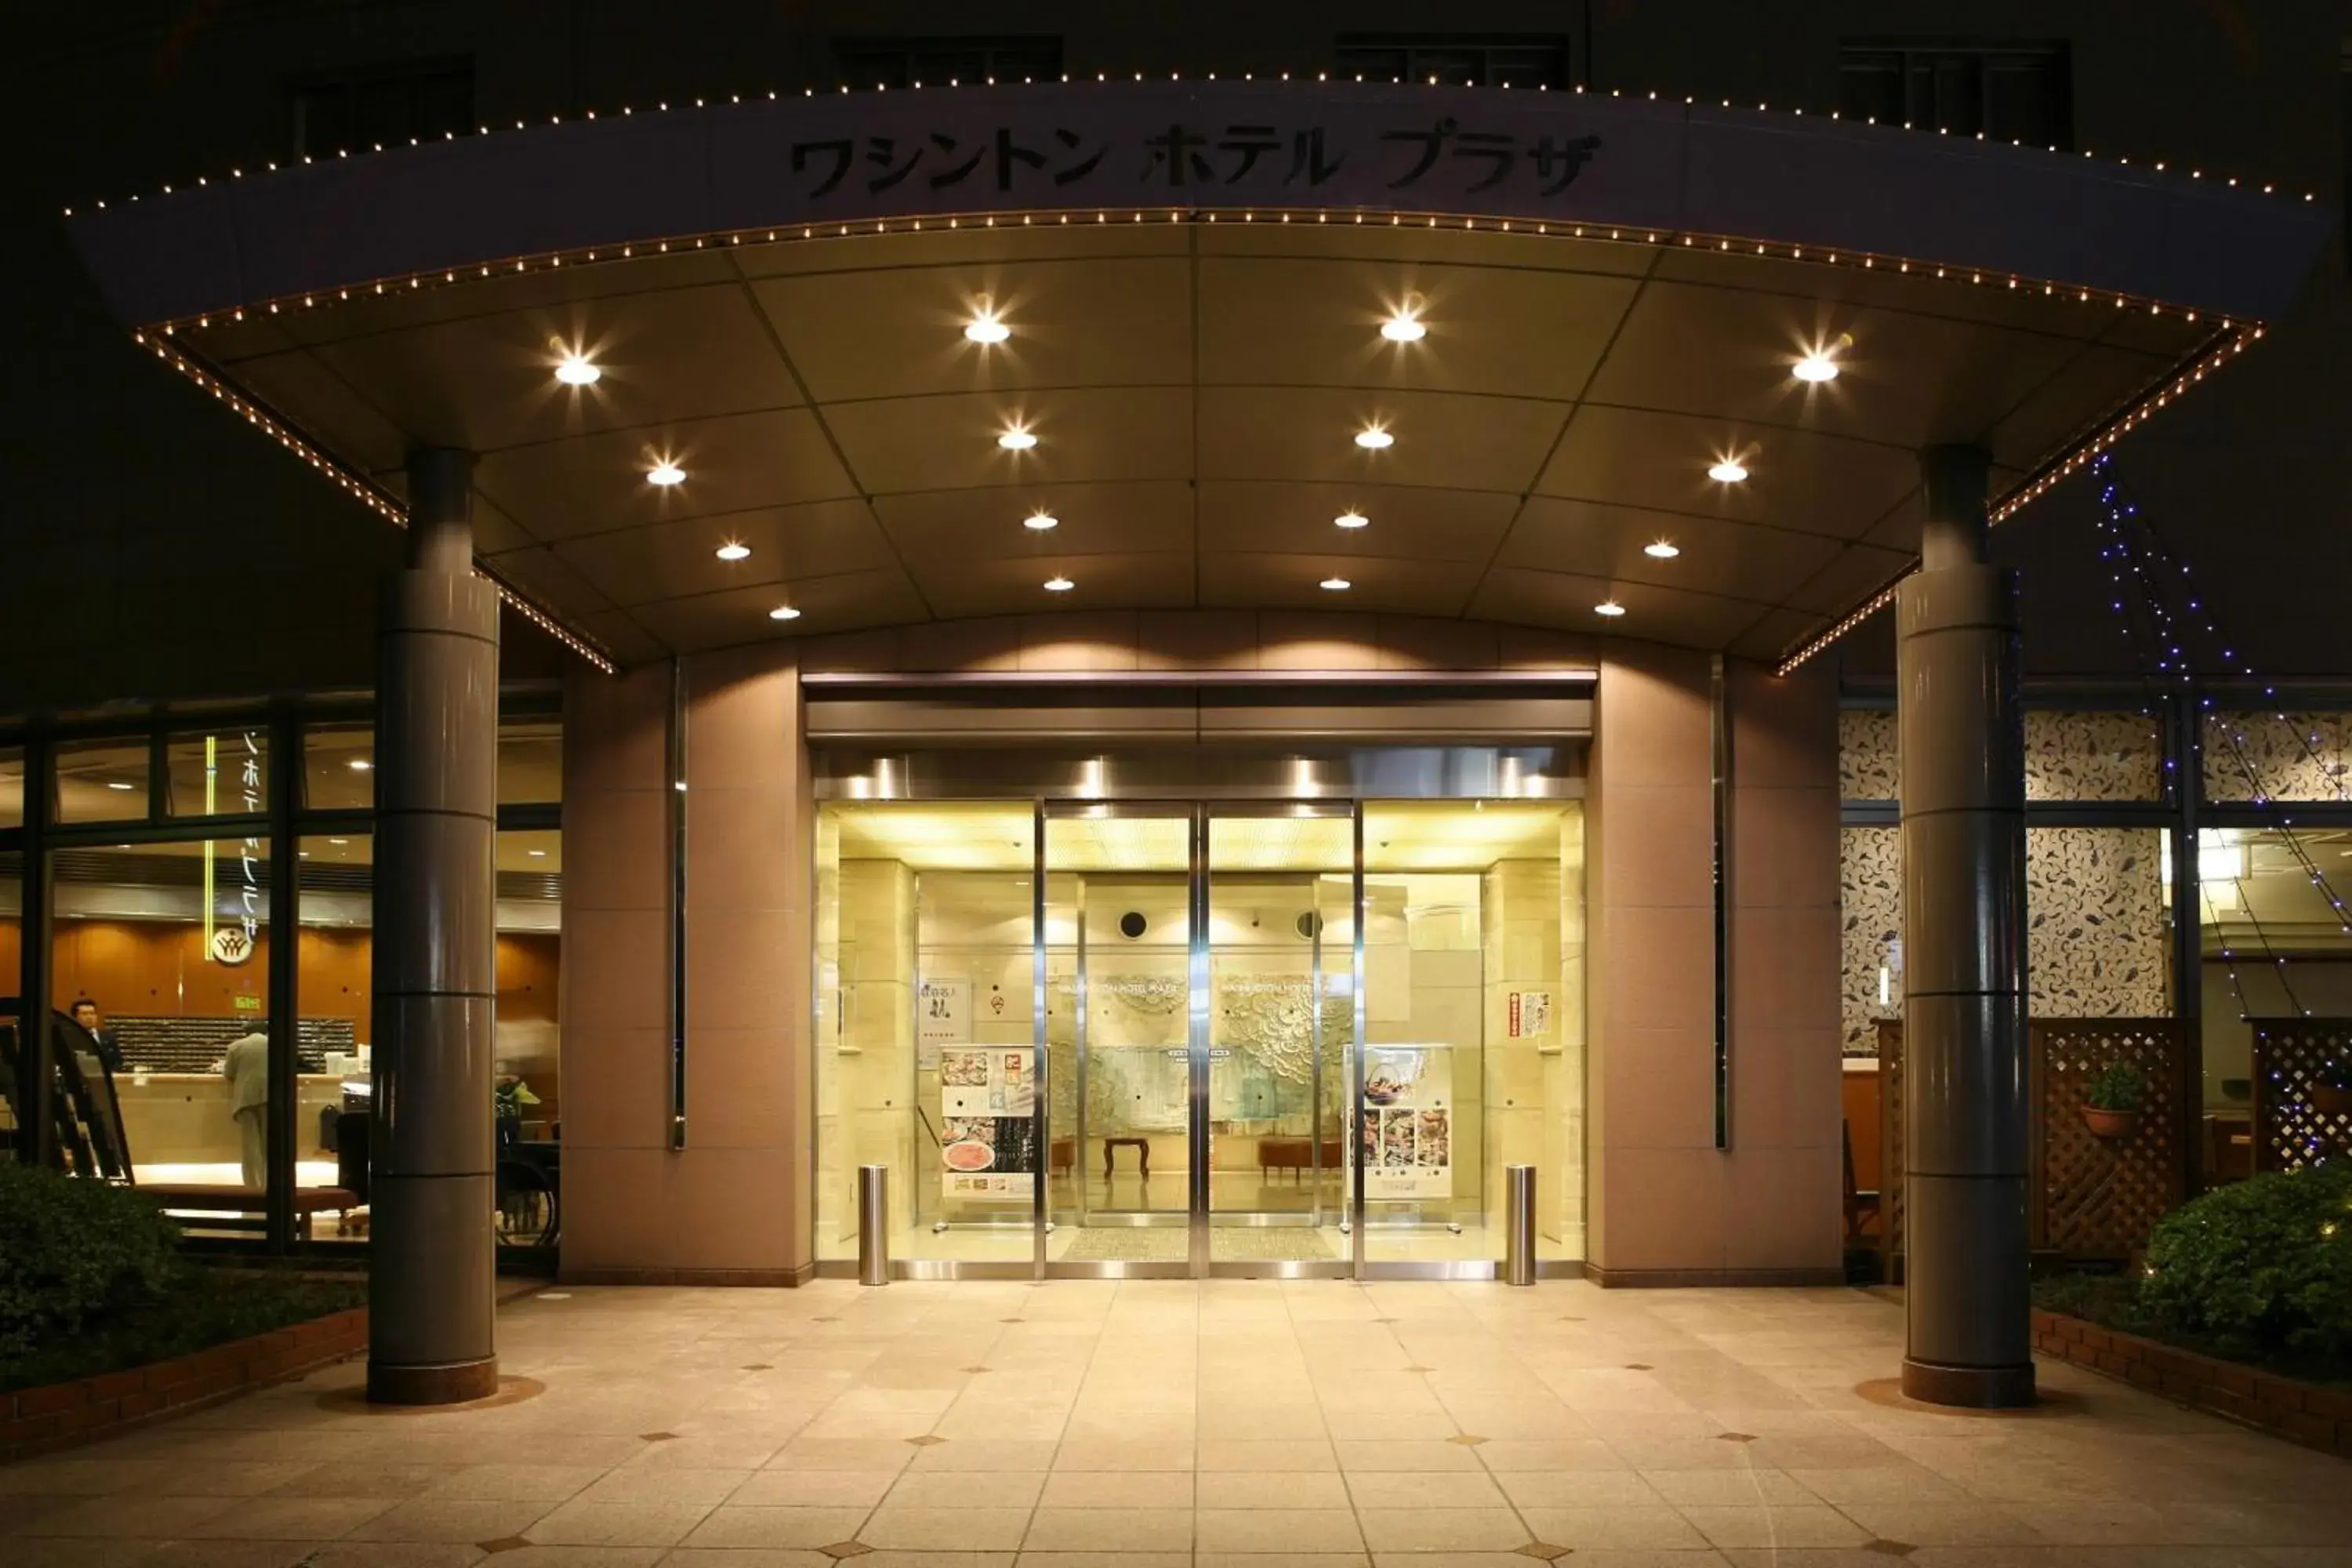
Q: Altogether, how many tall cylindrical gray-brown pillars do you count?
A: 2